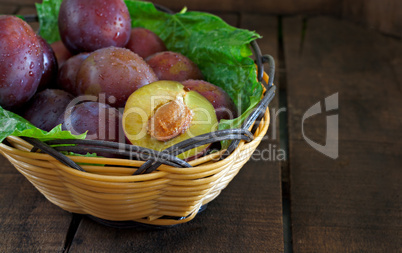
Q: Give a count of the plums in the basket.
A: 12